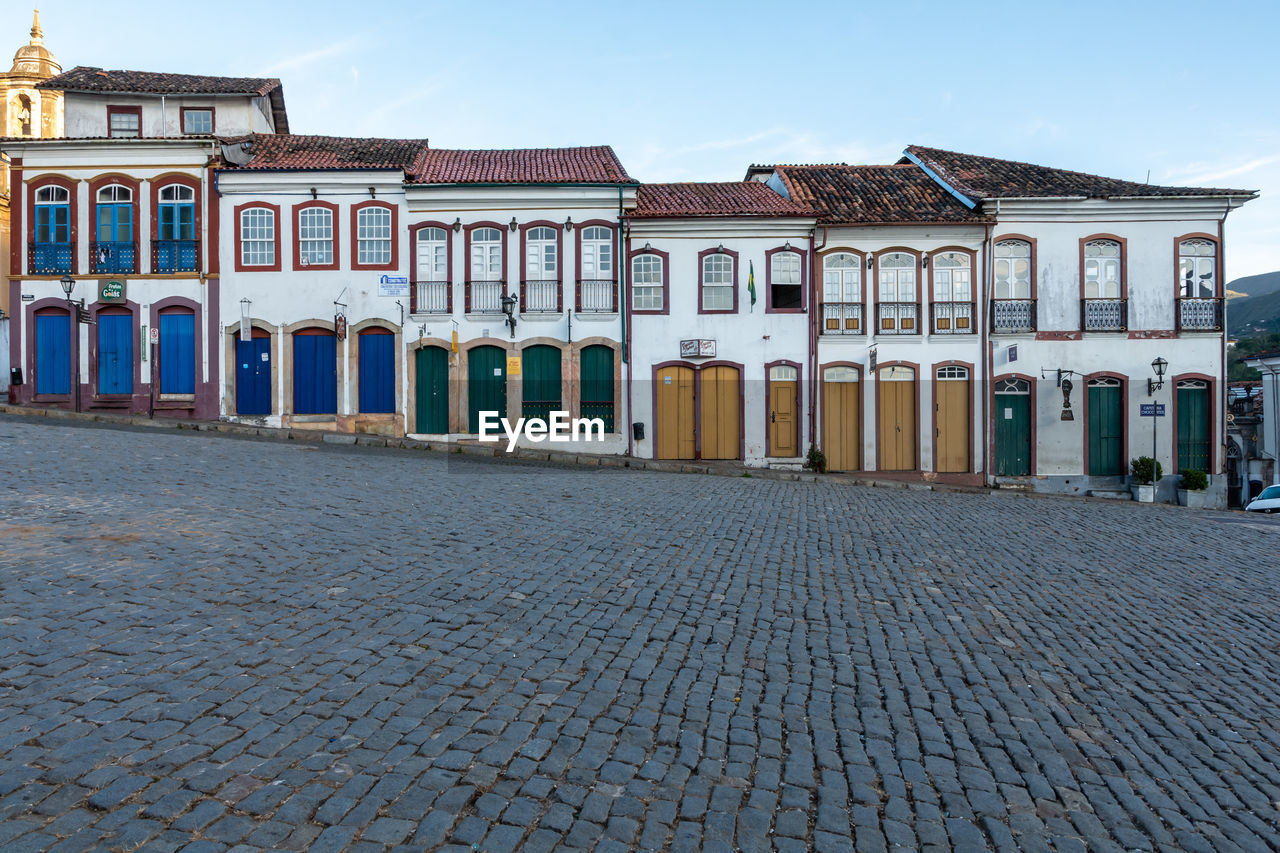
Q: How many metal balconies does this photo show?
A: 13